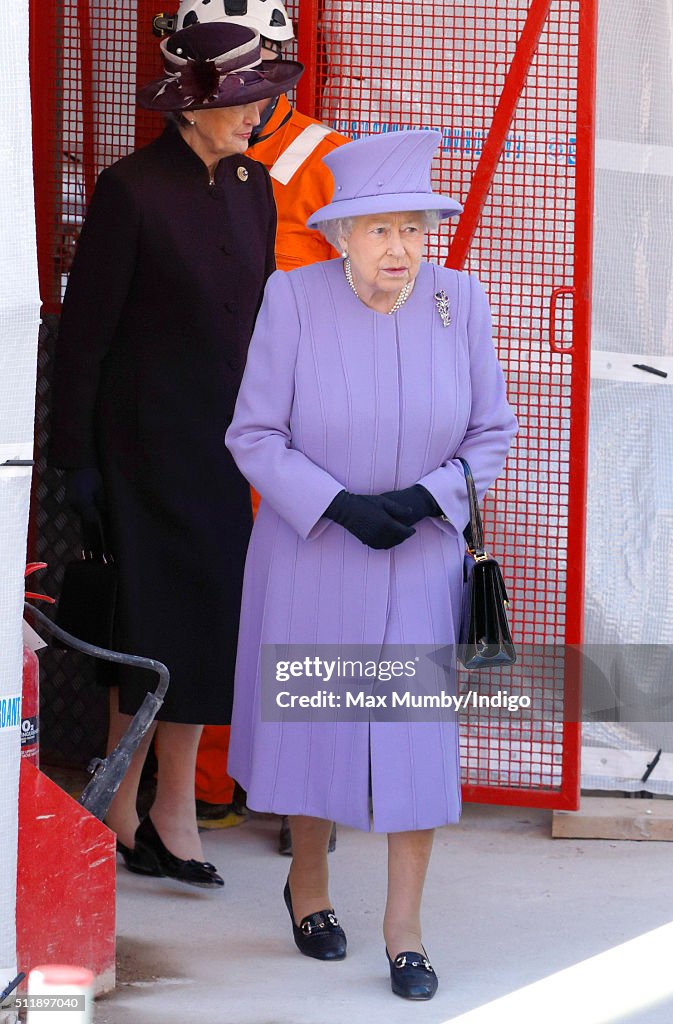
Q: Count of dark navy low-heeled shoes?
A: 2